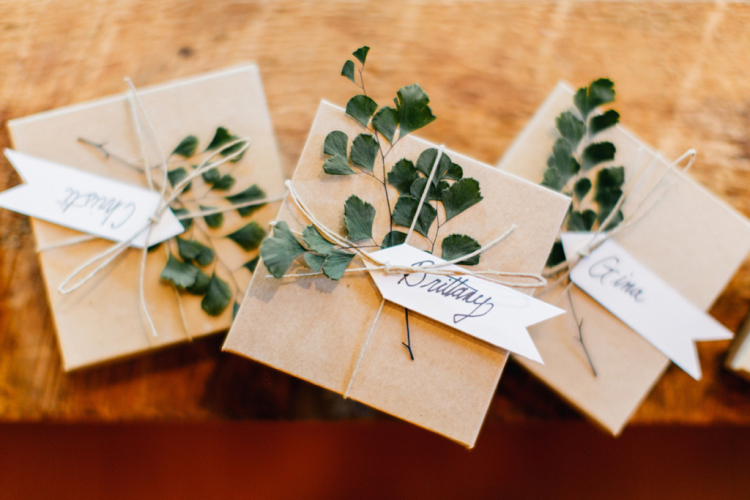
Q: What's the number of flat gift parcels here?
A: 3